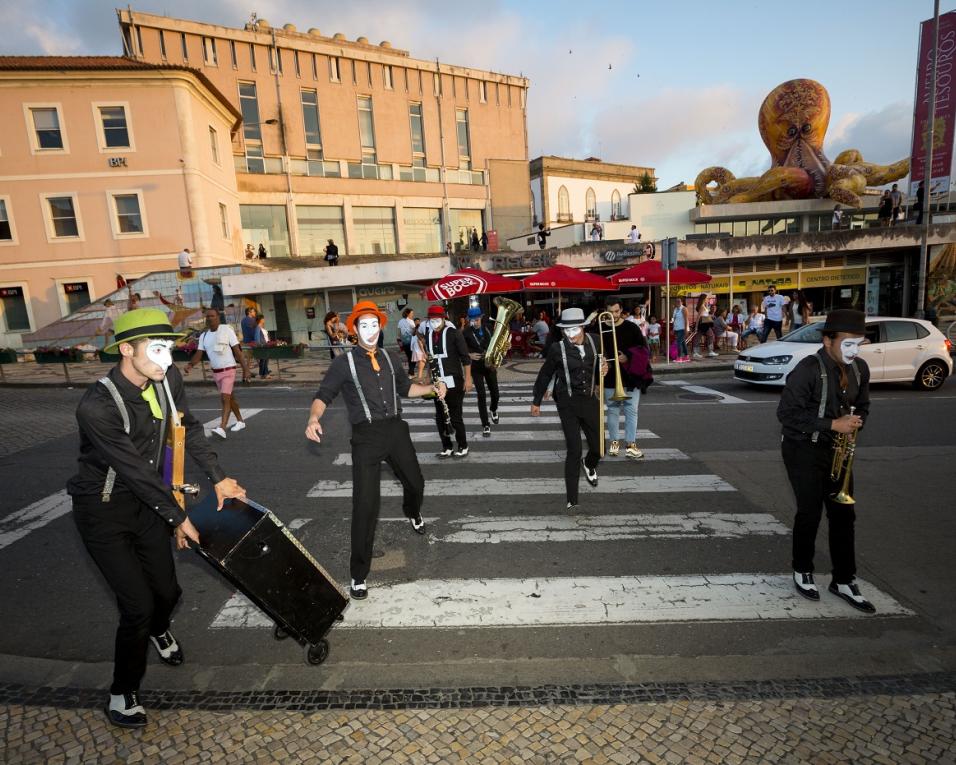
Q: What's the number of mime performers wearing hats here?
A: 6